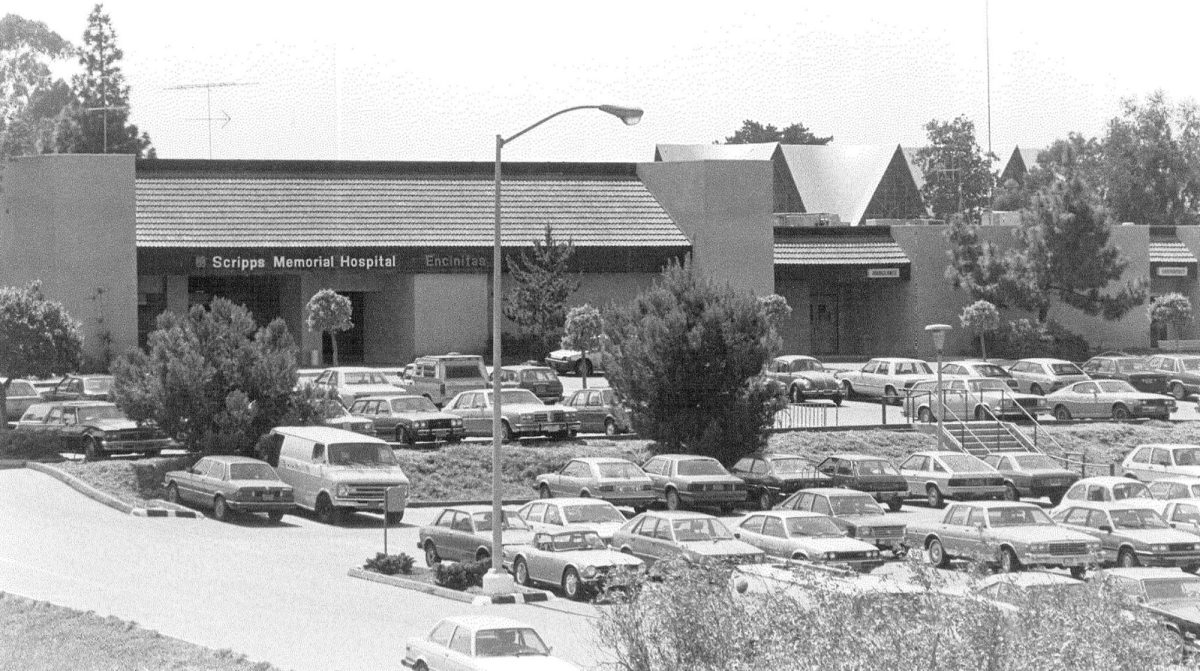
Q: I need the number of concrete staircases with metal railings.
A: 1